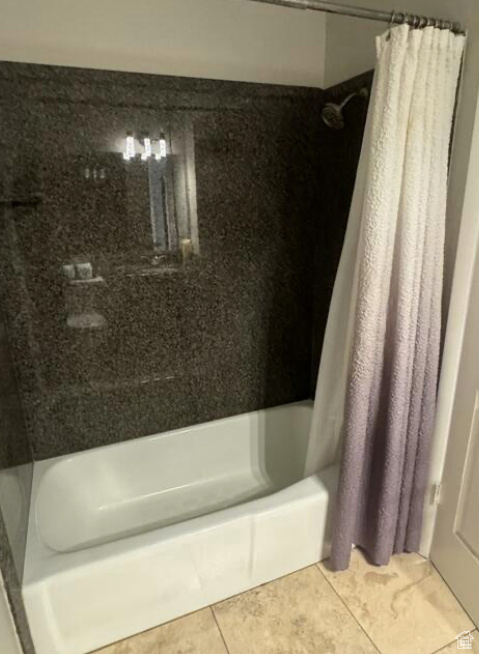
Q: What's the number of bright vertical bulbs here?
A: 3